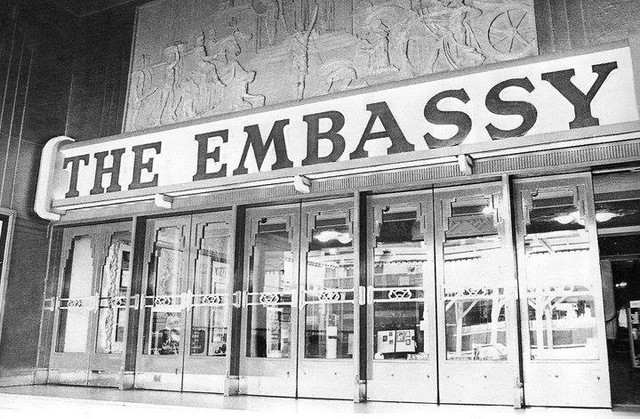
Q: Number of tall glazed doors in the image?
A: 9